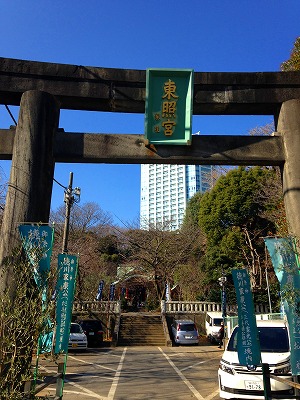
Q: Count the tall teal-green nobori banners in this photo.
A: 4